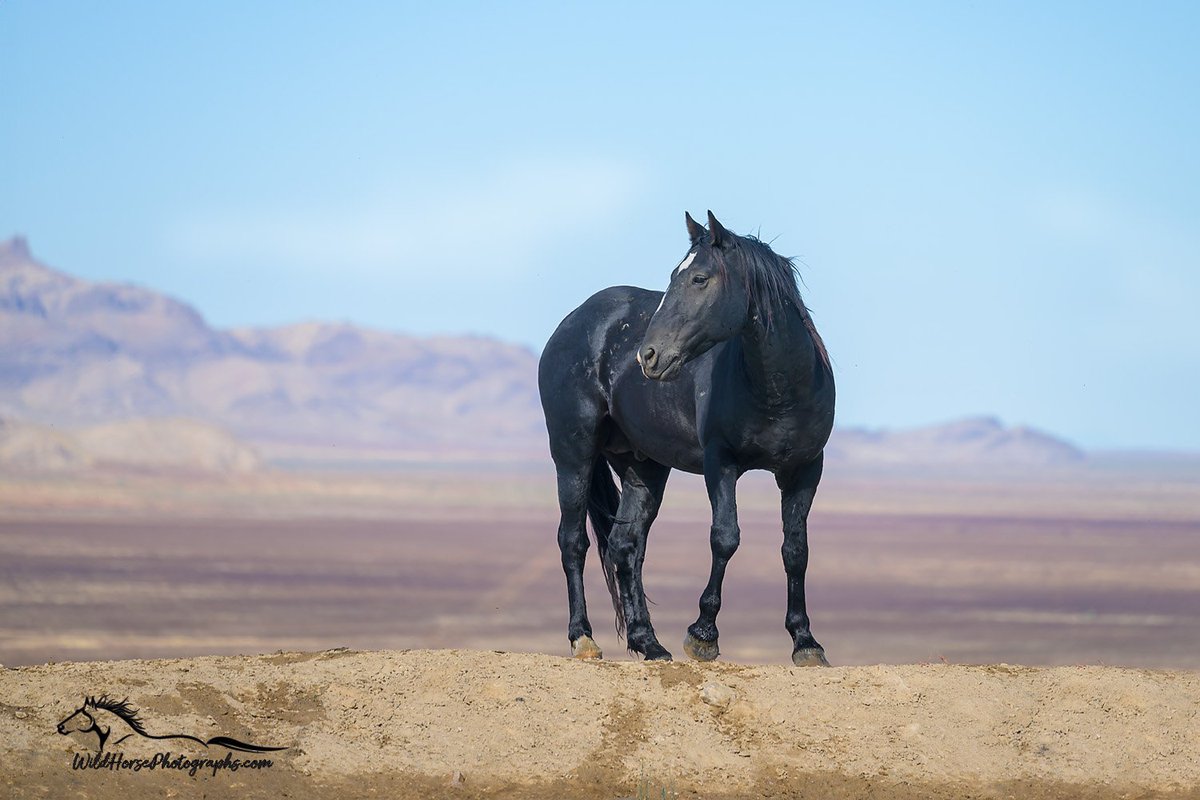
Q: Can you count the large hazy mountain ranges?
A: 2